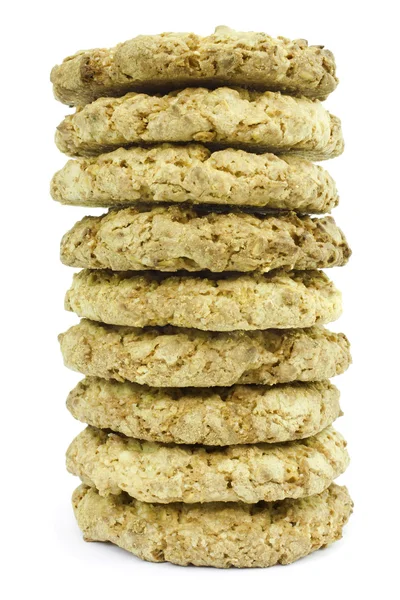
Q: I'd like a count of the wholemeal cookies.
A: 9